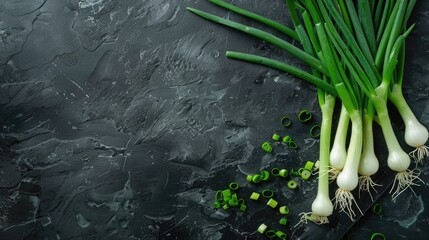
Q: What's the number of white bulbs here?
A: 6